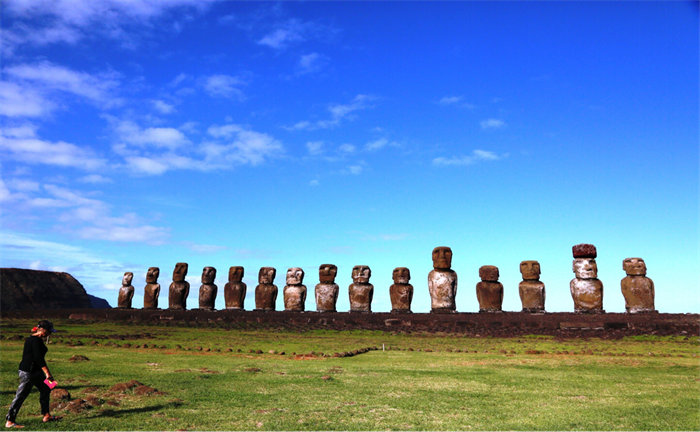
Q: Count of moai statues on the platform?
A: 15